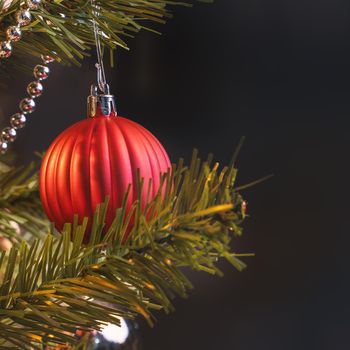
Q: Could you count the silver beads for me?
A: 11